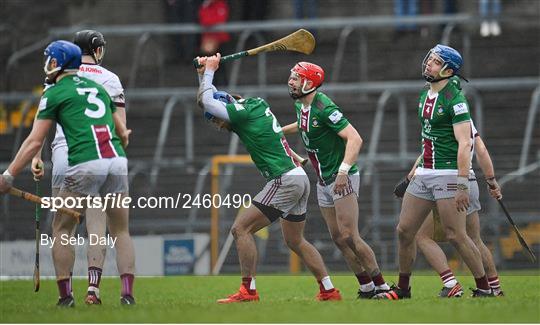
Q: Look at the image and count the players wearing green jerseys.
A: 4